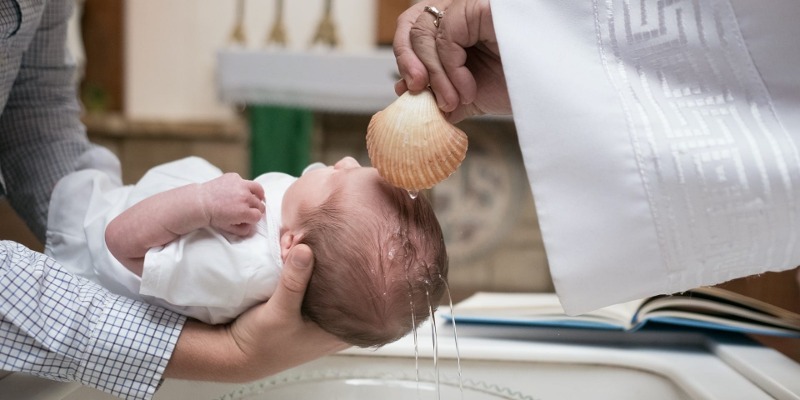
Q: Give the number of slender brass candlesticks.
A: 3